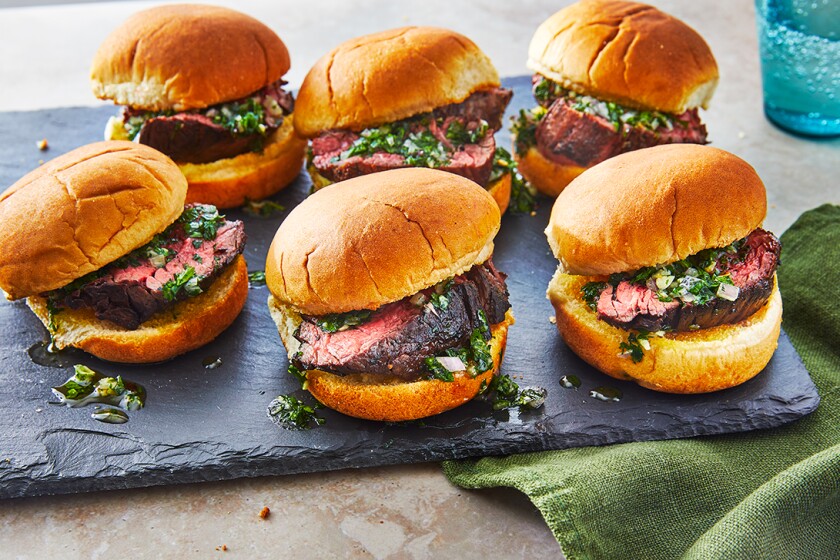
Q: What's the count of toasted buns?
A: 6